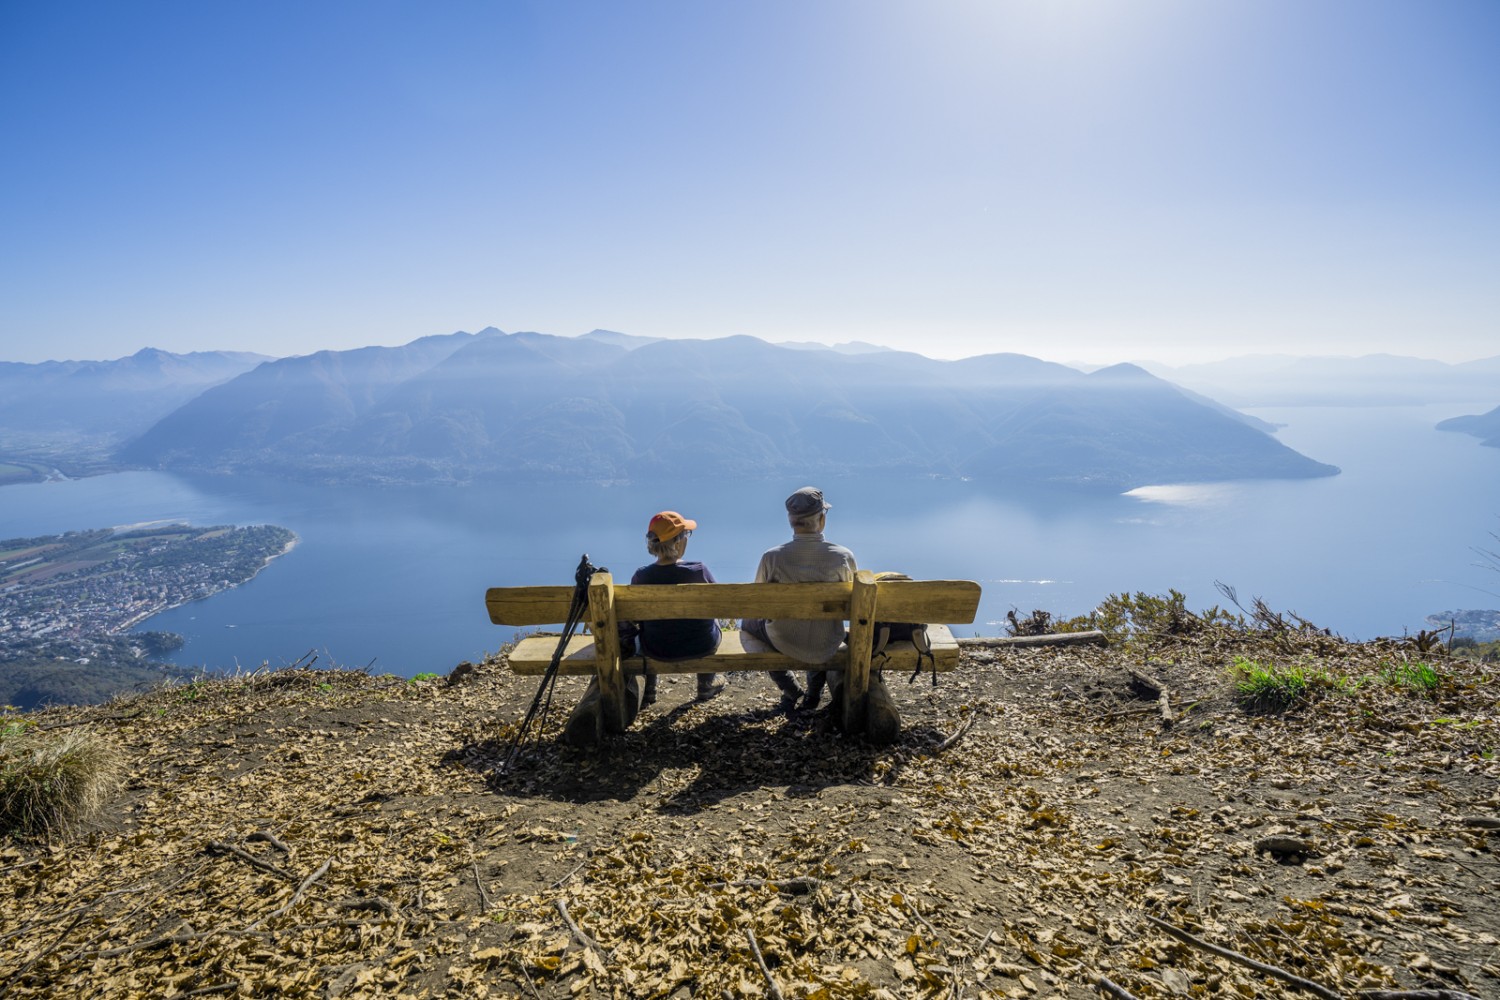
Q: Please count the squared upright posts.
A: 2